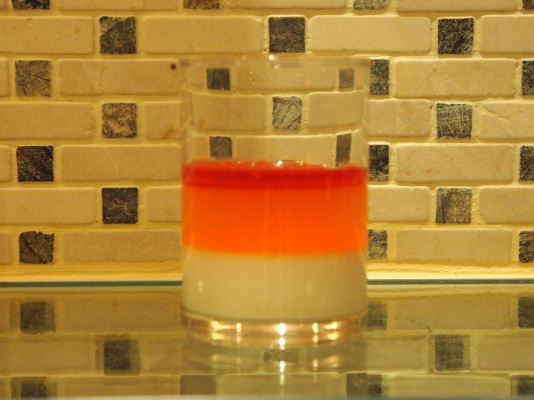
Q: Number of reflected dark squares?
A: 10